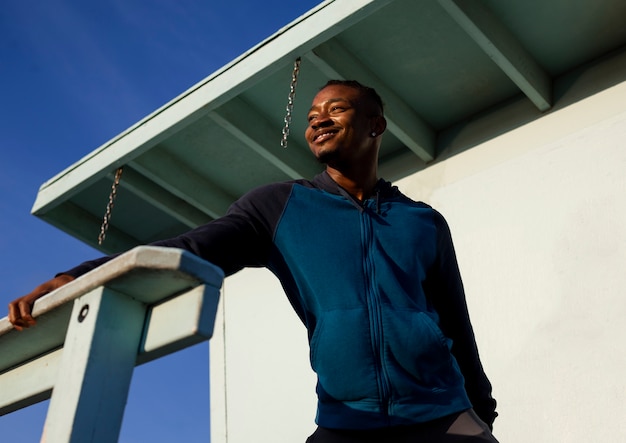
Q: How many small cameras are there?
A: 0